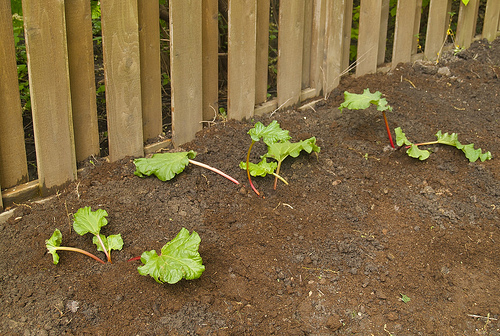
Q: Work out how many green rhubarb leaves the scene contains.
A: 11